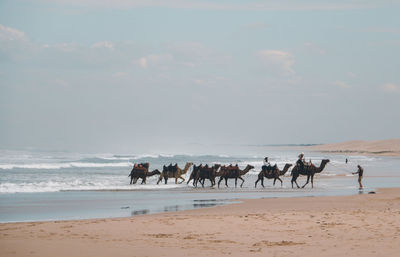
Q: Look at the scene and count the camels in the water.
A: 7